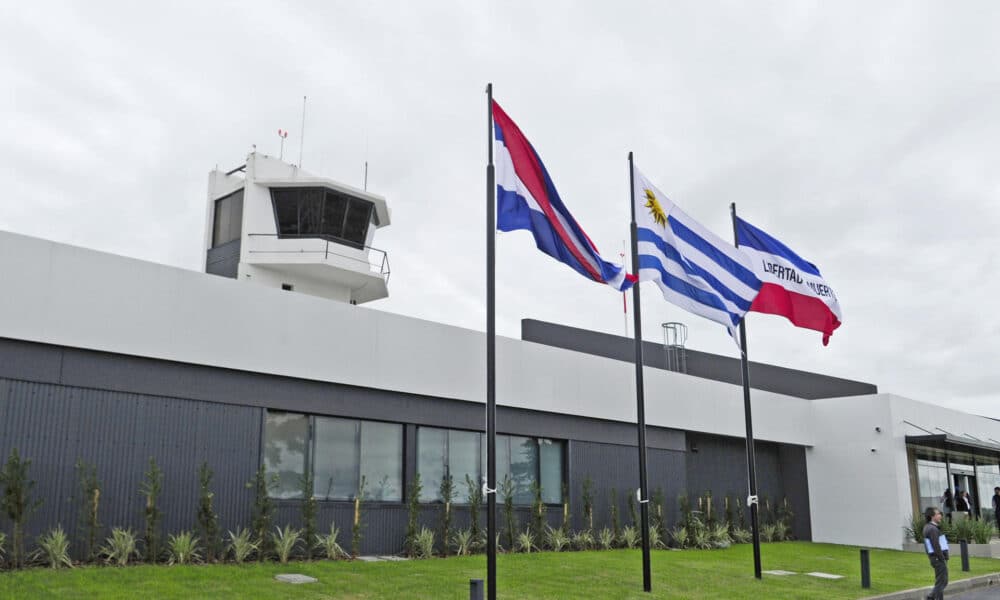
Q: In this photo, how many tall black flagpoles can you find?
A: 3